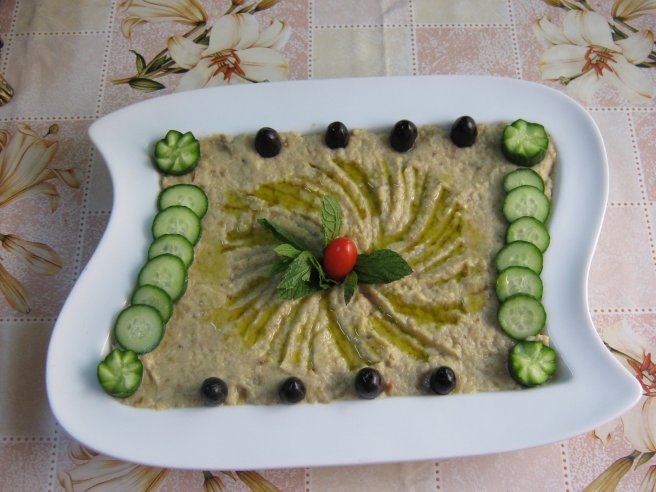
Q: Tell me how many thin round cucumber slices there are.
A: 12